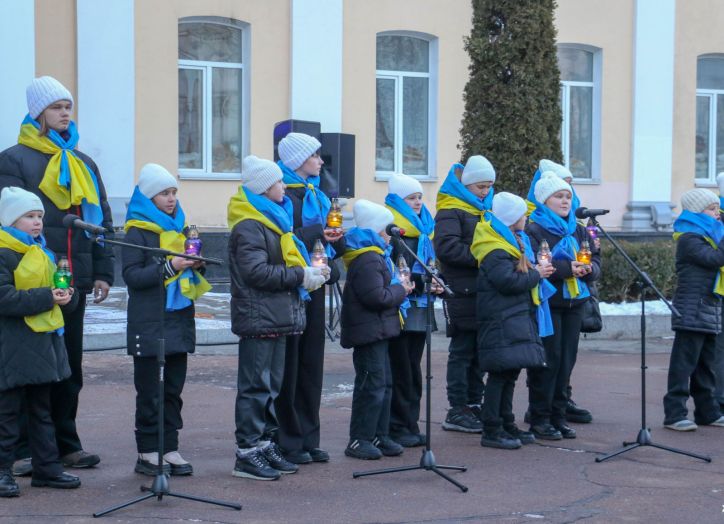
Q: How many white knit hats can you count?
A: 13